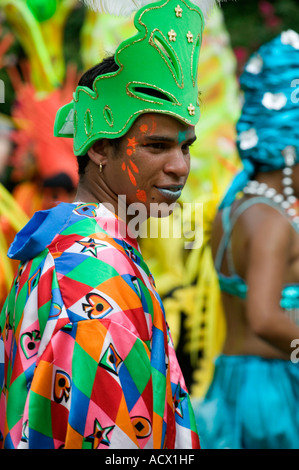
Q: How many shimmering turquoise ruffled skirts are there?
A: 1